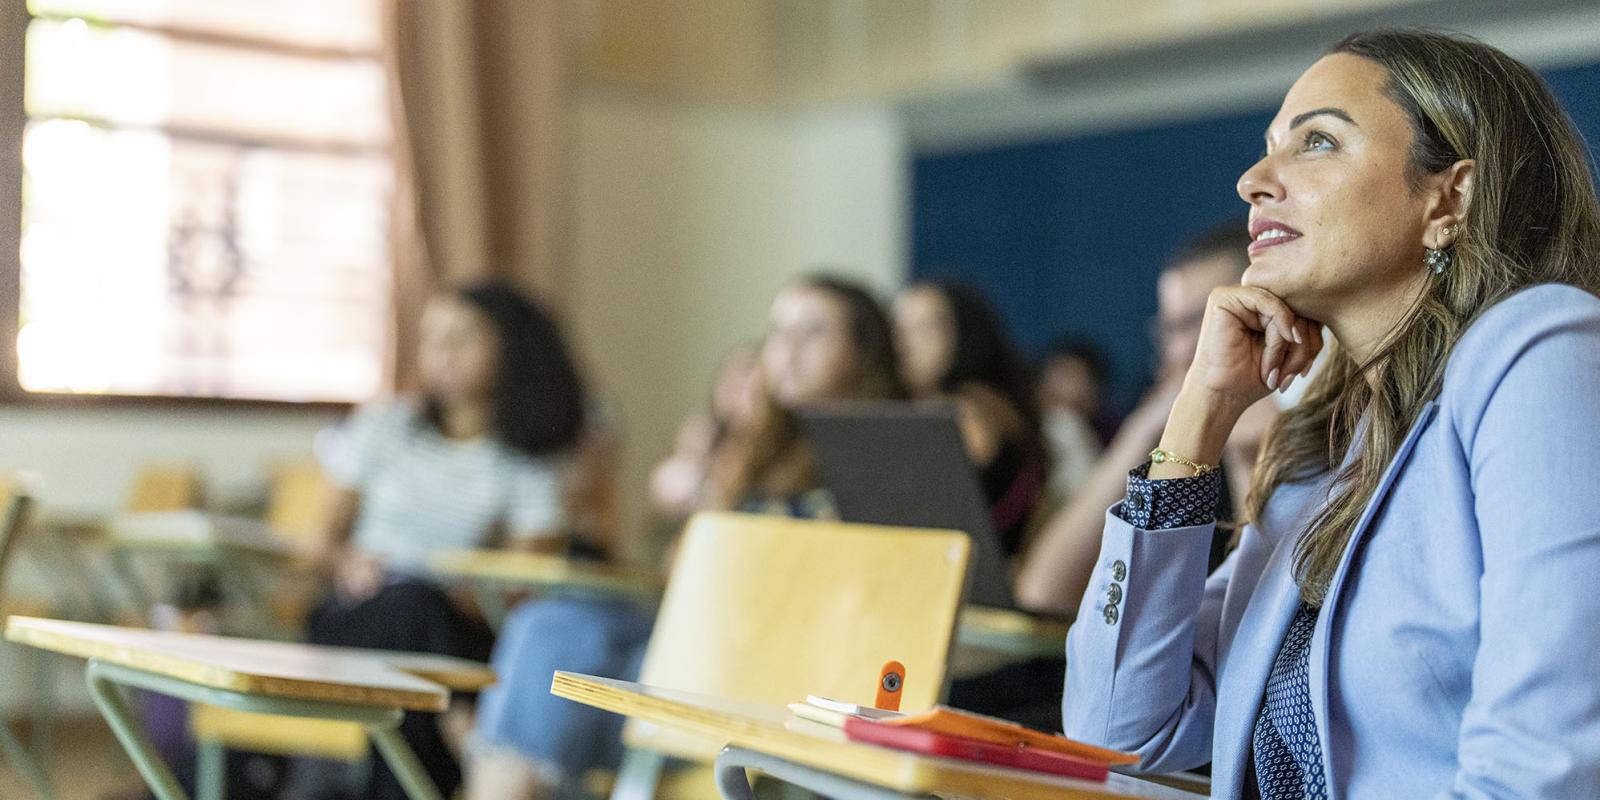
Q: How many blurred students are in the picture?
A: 6